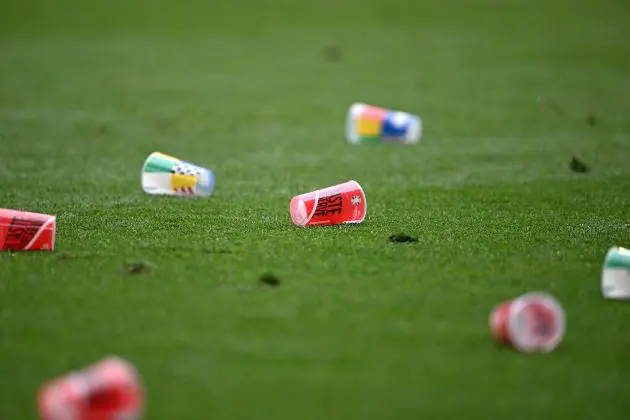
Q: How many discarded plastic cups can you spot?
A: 7